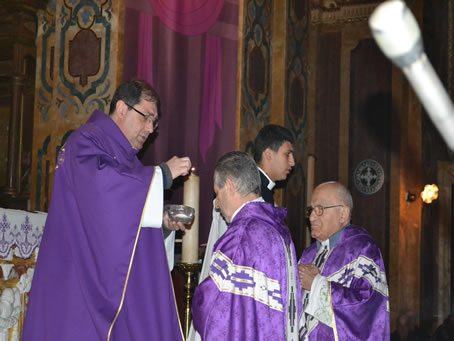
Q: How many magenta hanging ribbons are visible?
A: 2